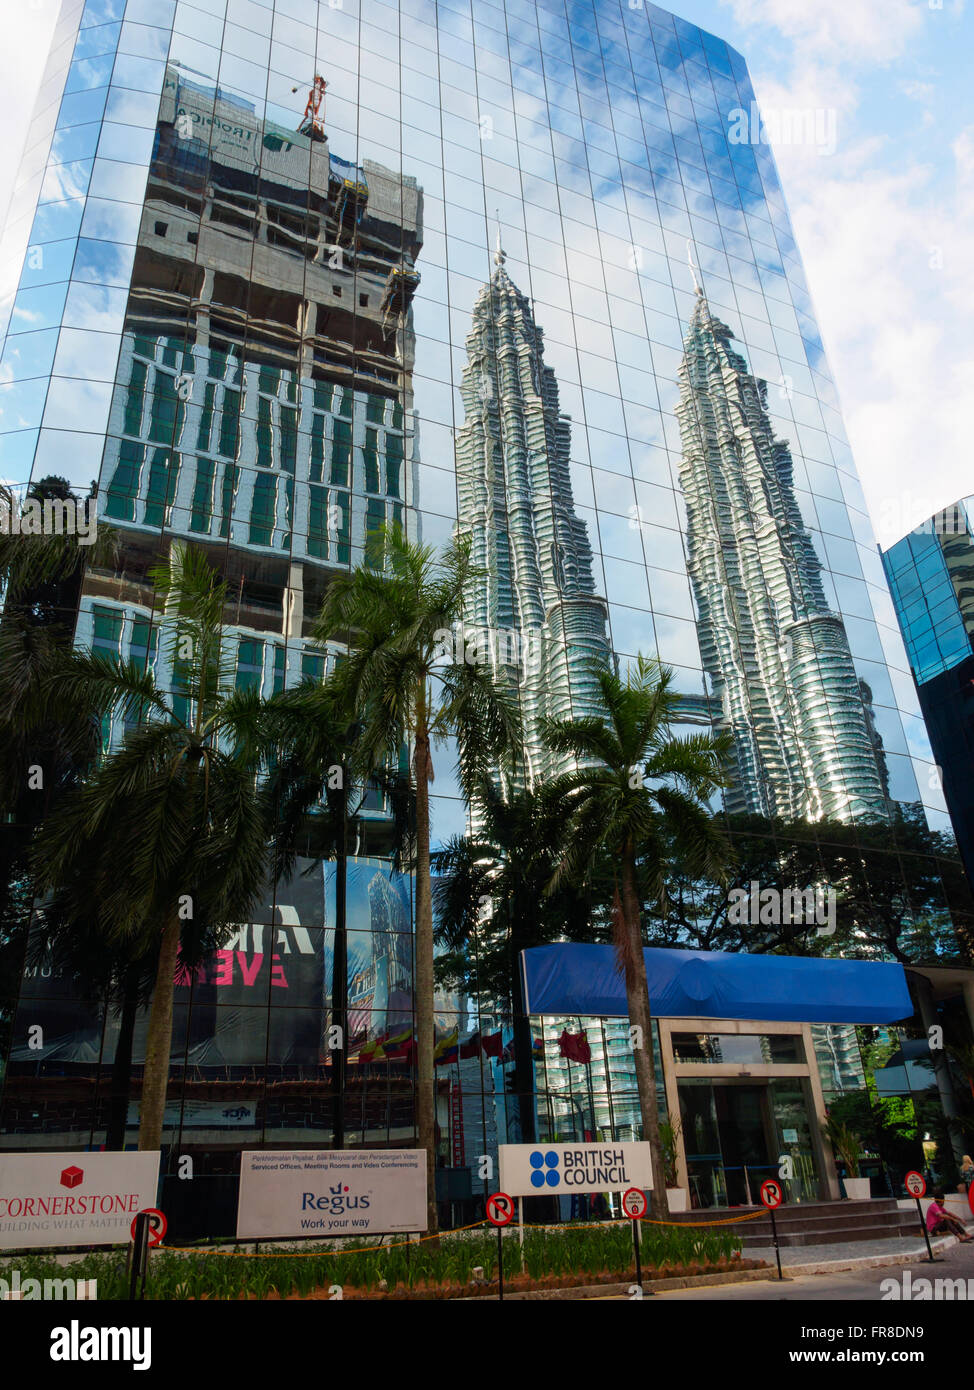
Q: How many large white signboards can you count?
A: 3